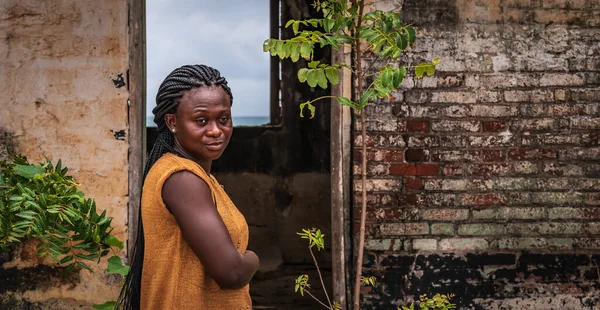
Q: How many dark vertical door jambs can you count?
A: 2